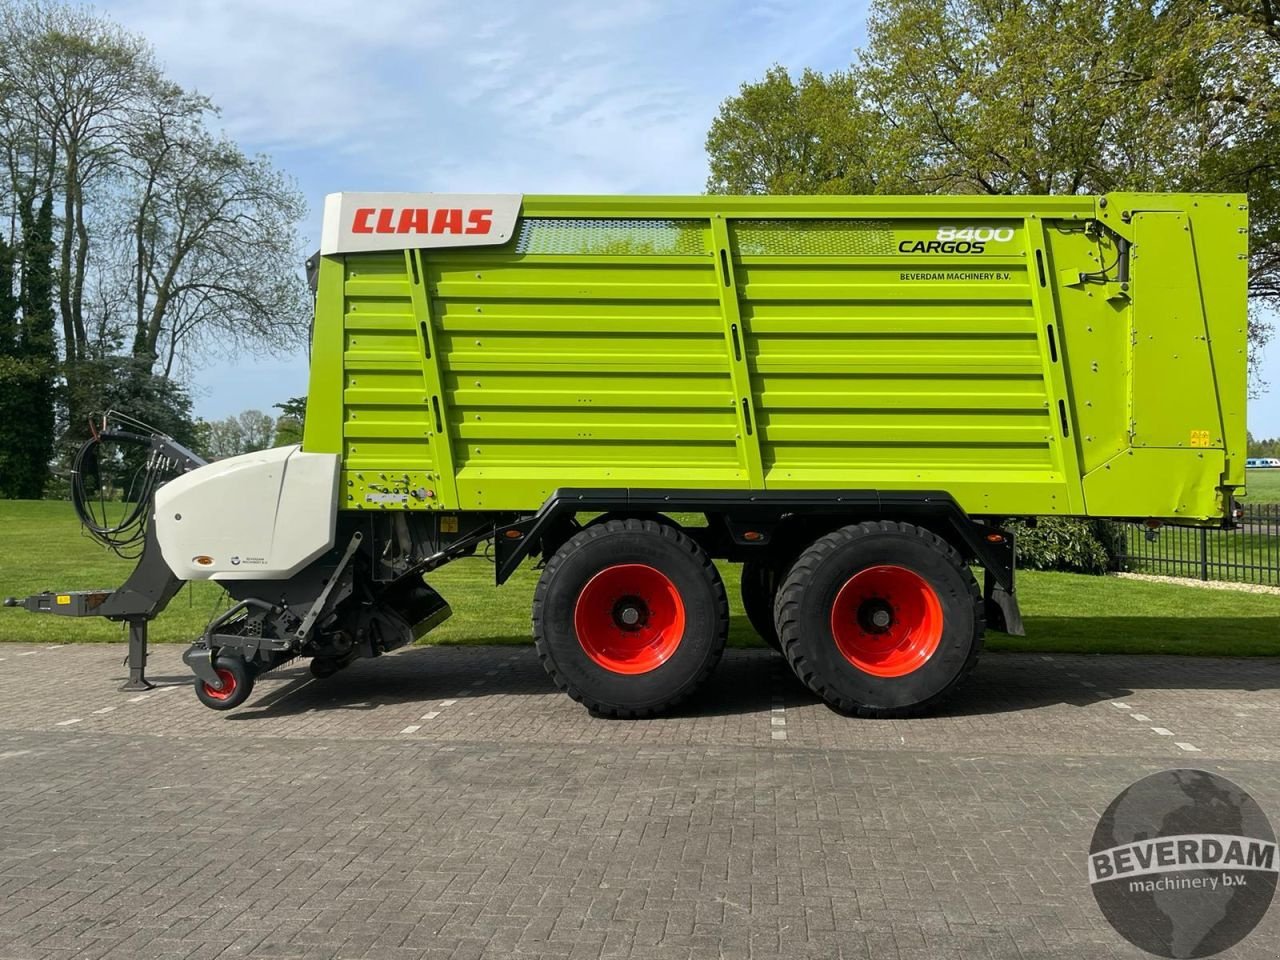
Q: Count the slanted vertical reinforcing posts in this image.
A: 3